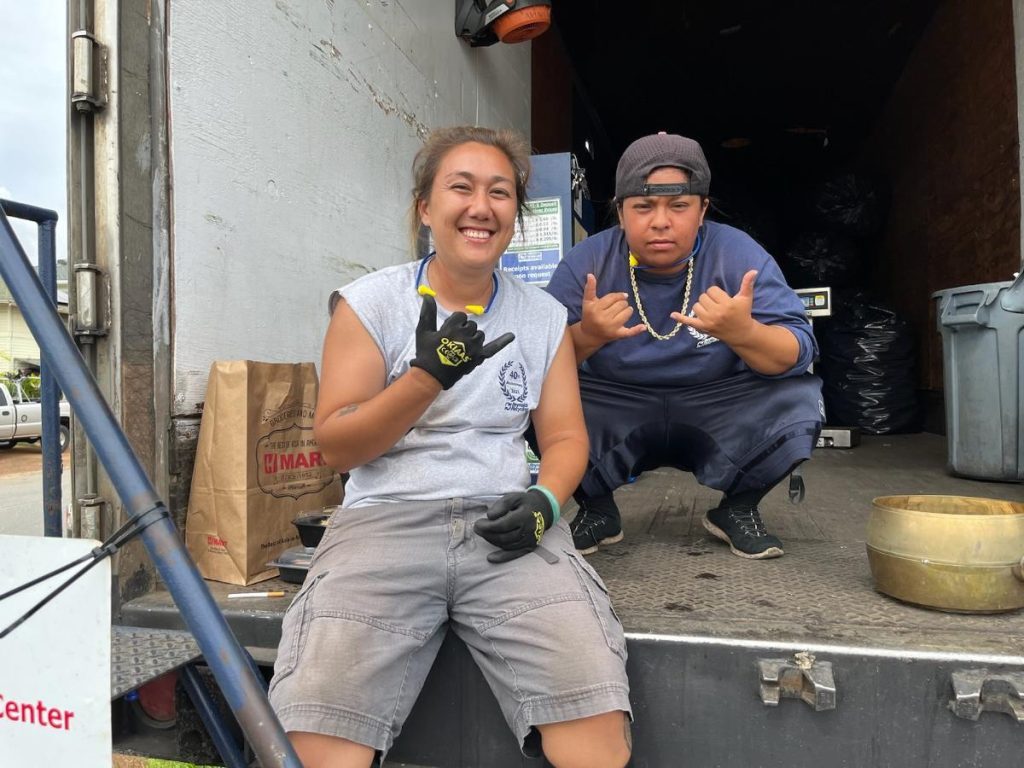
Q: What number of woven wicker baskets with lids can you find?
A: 0